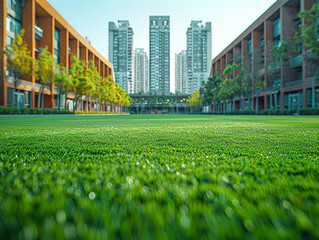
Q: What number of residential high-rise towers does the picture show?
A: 5